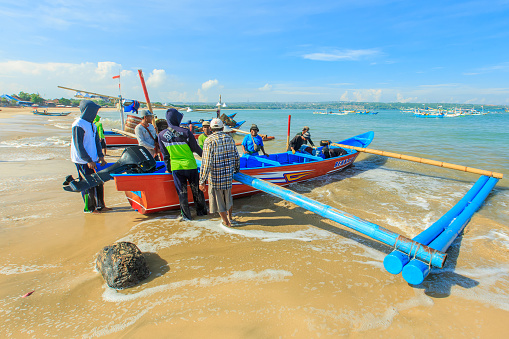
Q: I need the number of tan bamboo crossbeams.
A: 1